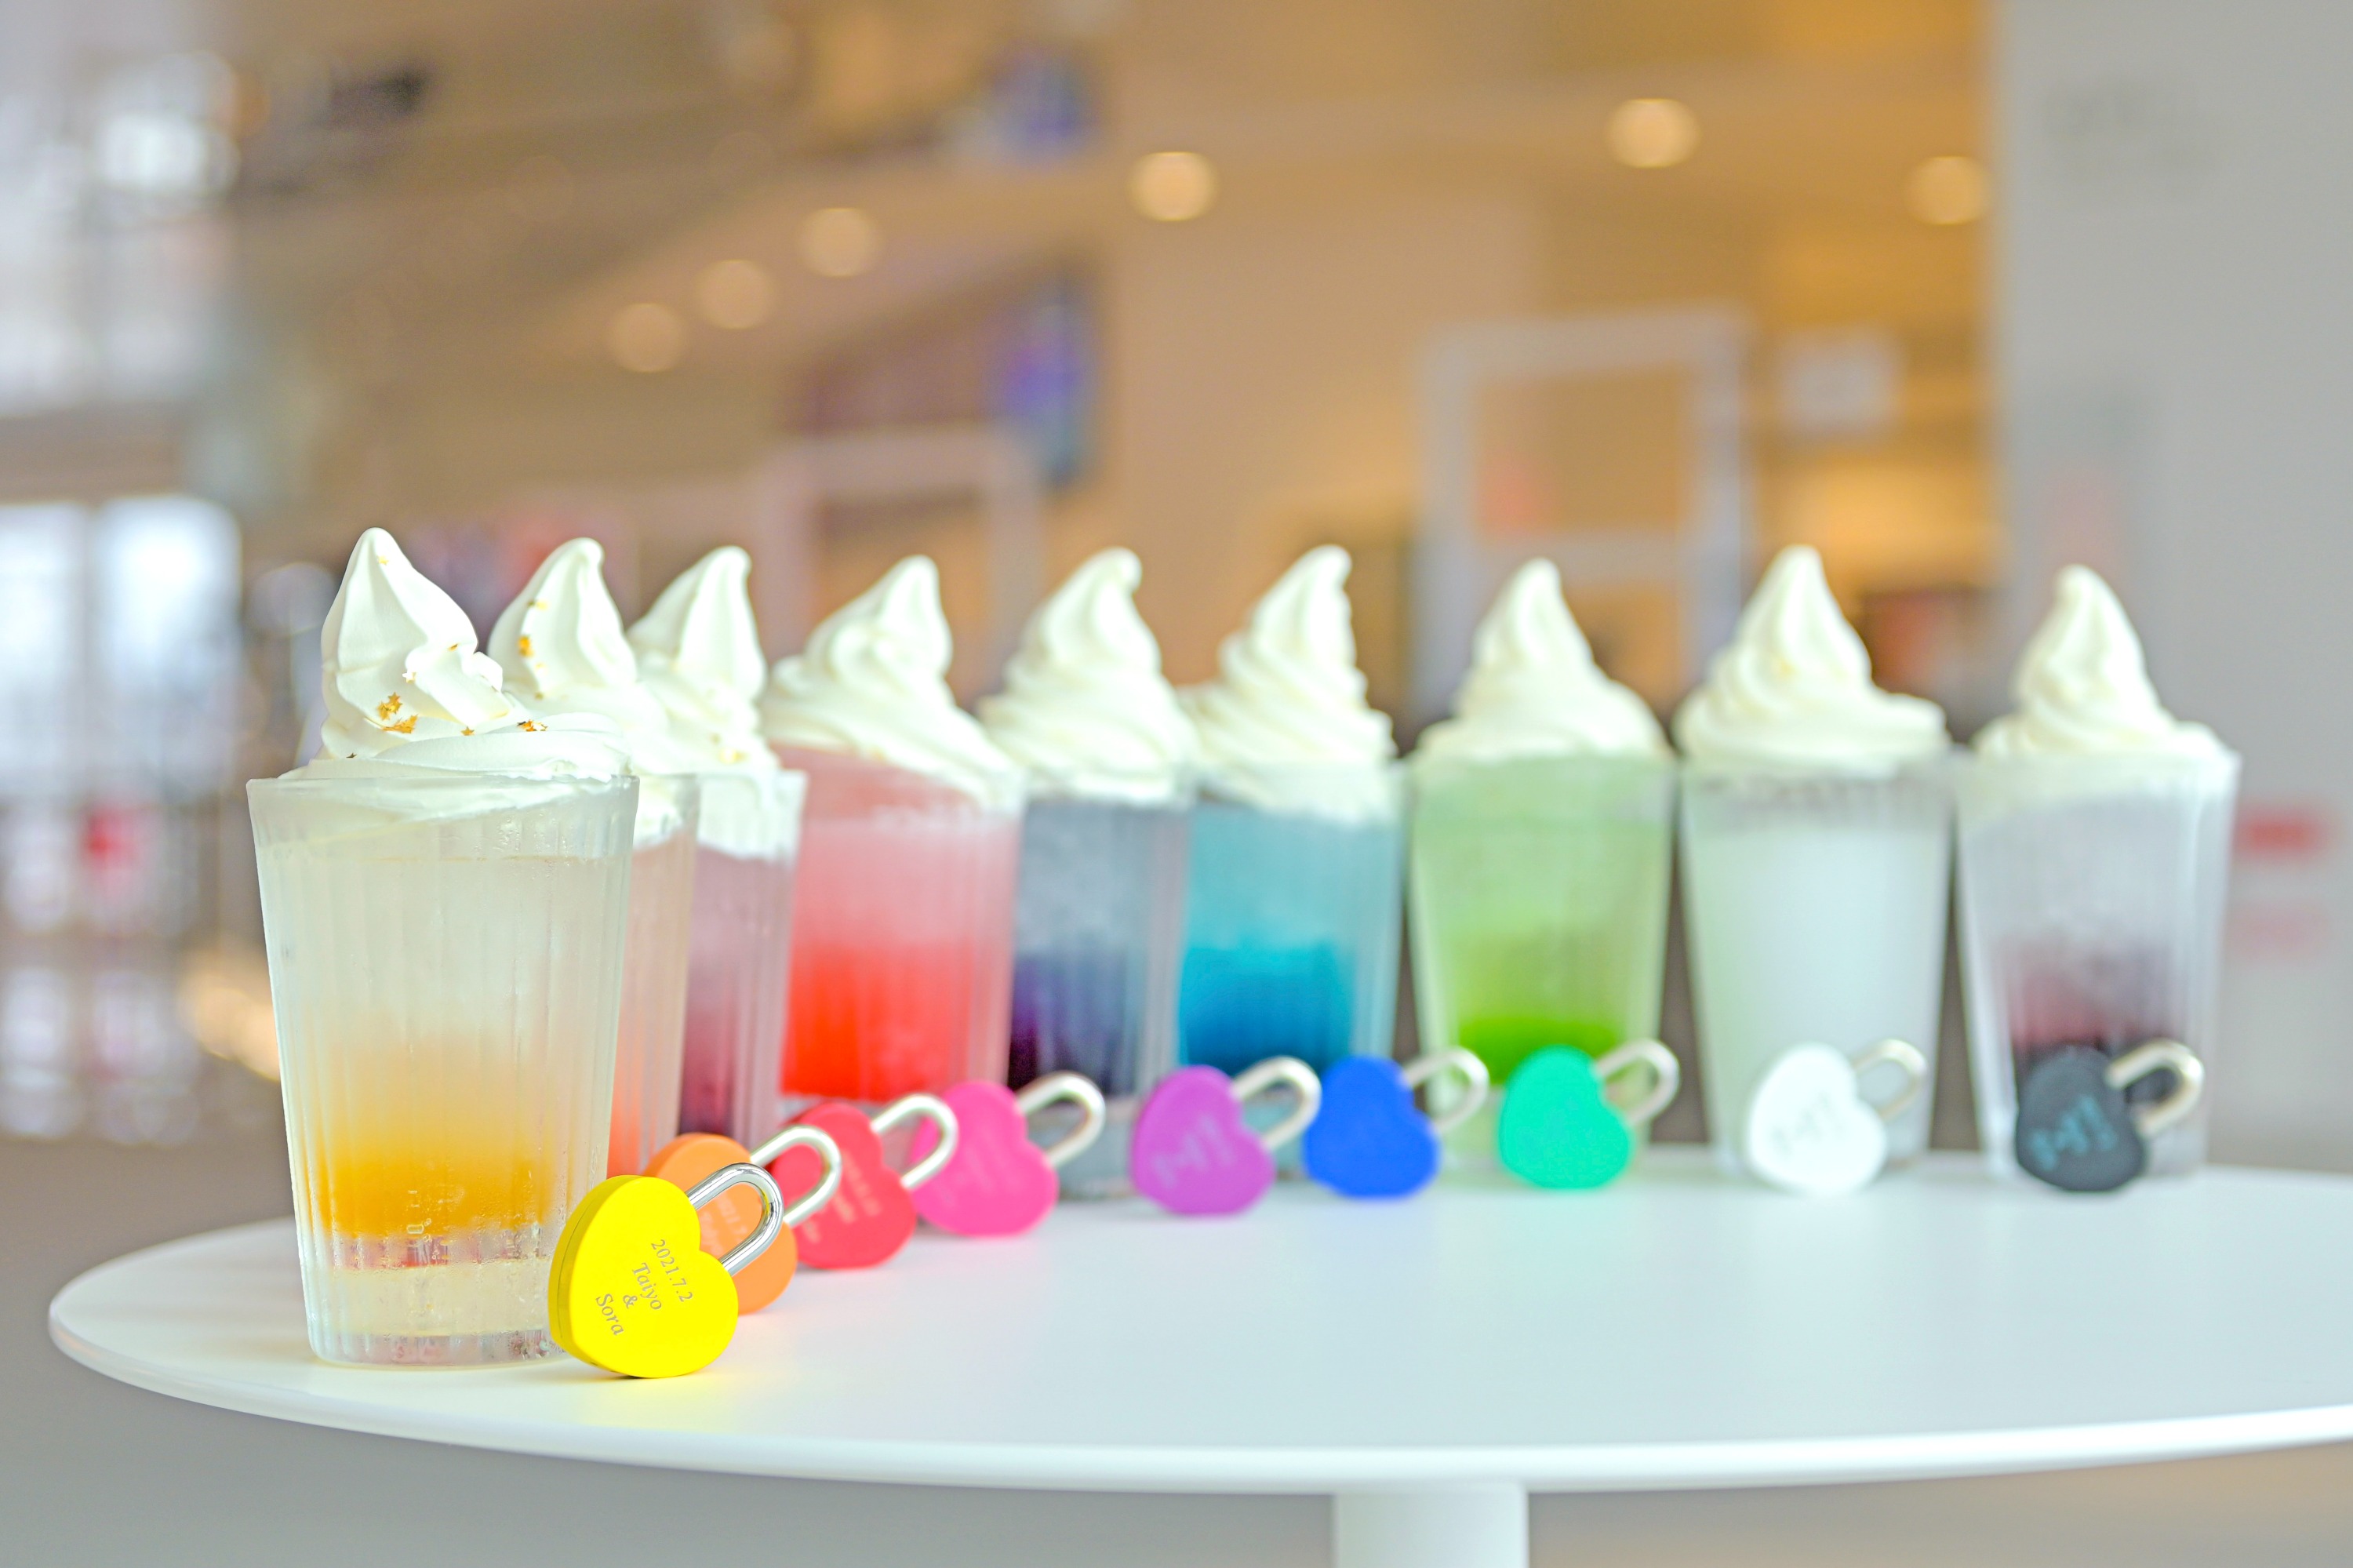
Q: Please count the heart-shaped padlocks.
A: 9